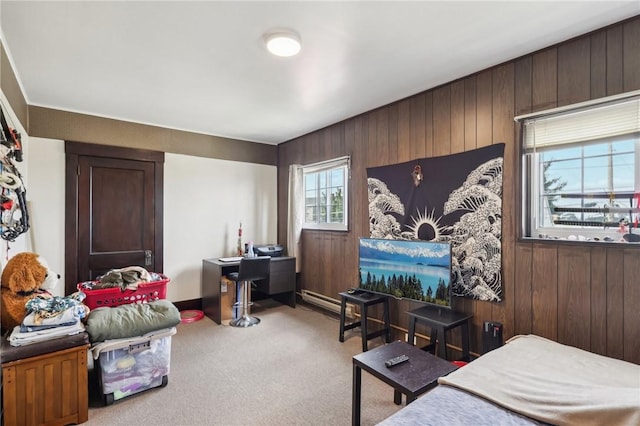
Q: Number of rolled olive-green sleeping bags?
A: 1